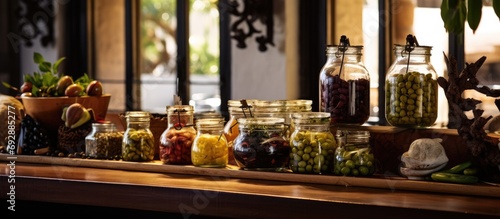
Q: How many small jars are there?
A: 7